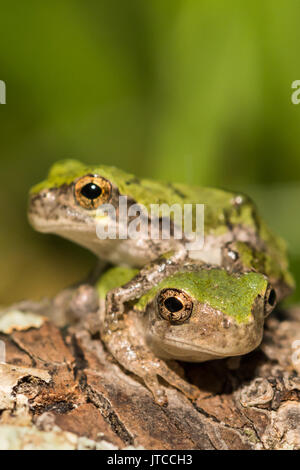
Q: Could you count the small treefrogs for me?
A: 2